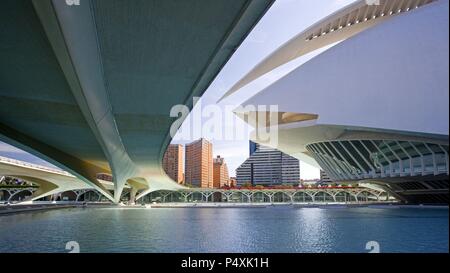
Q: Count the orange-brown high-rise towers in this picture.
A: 3